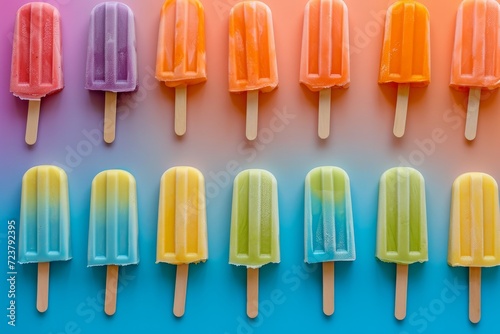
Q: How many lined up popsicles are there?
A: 14